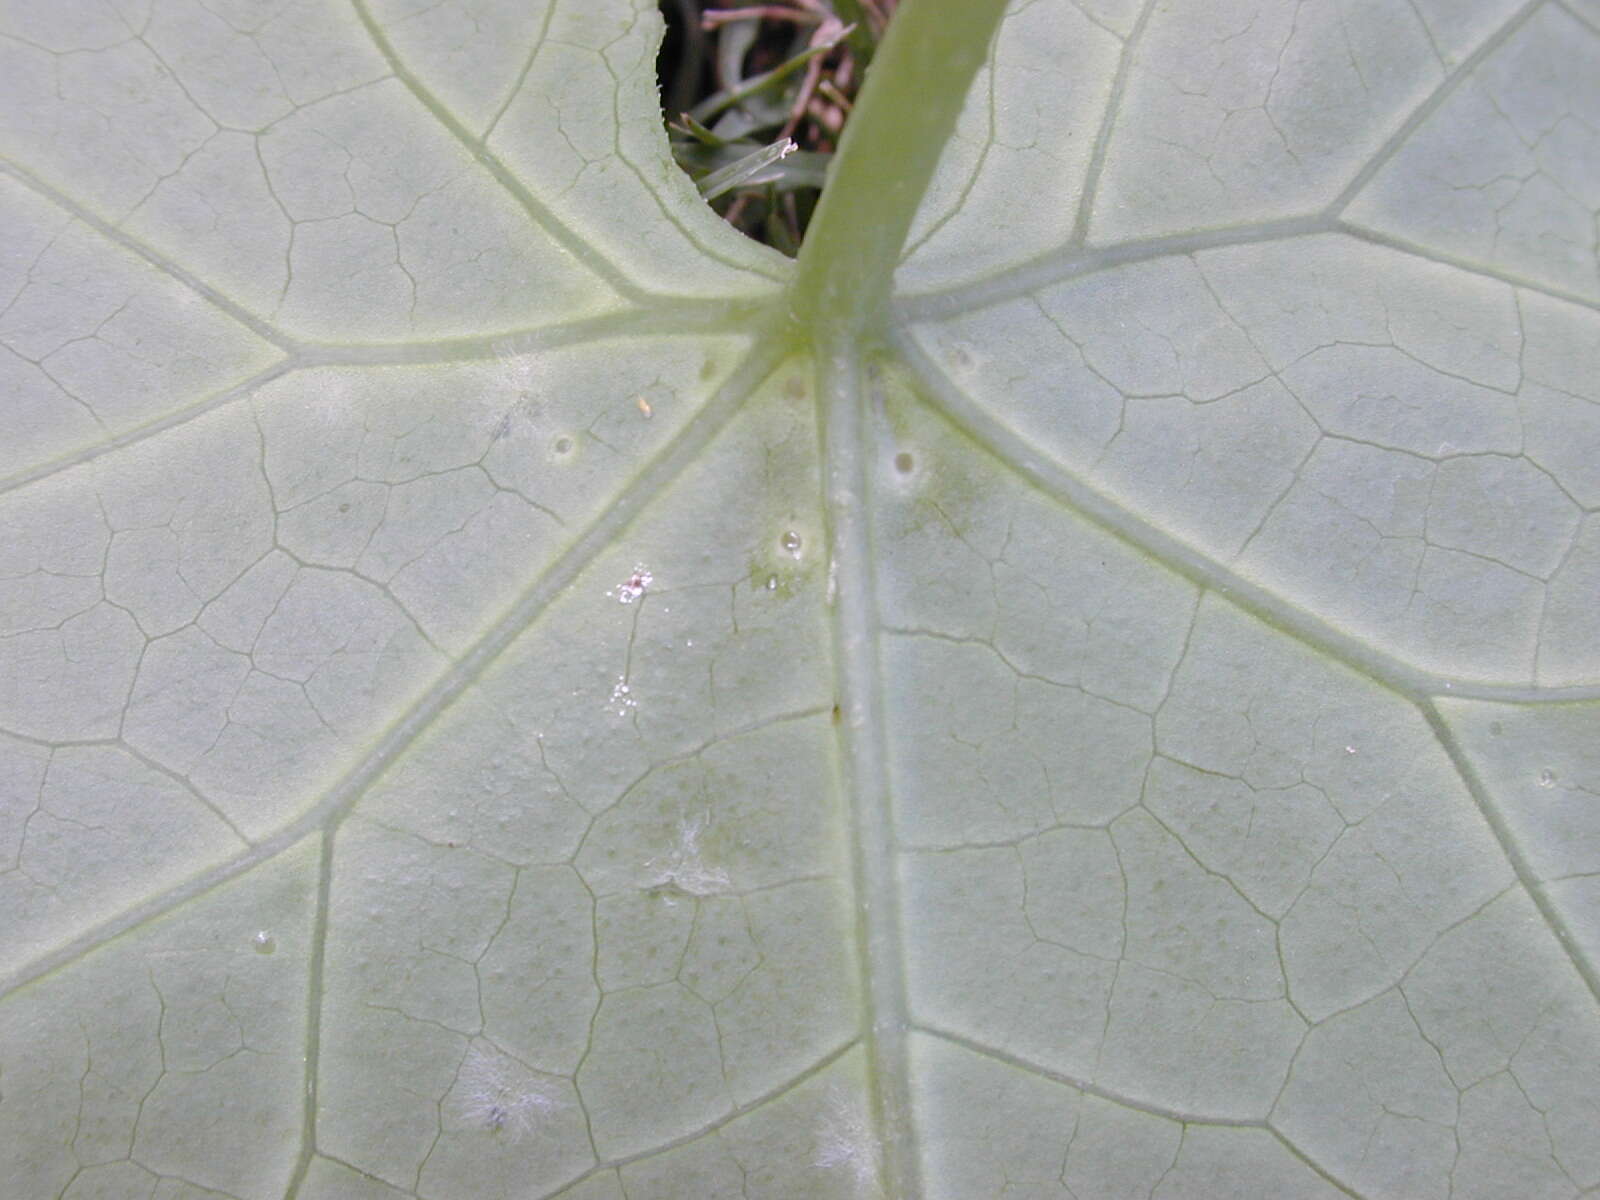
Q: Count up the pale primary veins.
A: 5